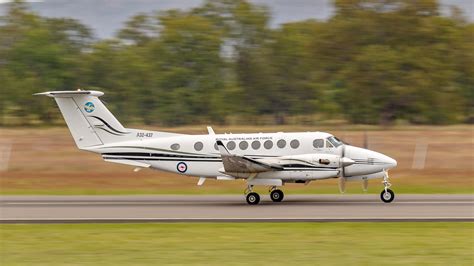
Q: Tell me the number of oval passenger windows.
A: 9